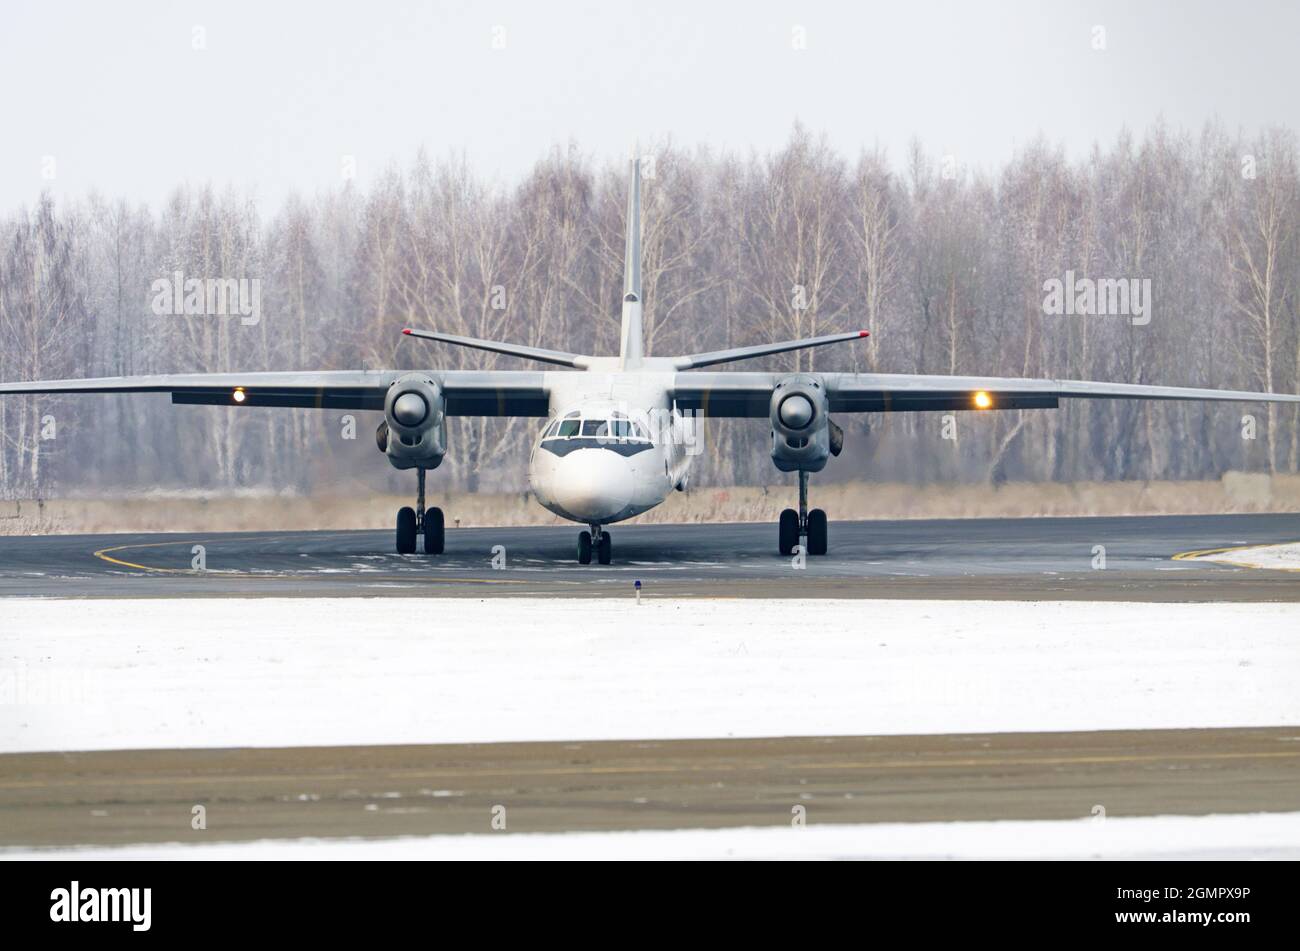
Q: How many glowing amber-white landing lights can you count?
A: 2